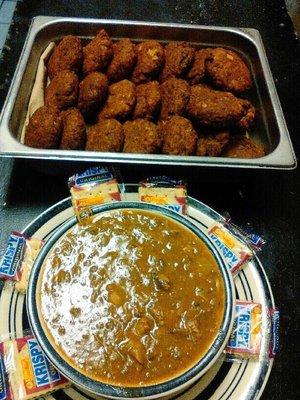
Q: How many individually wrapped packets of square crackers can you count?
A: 6